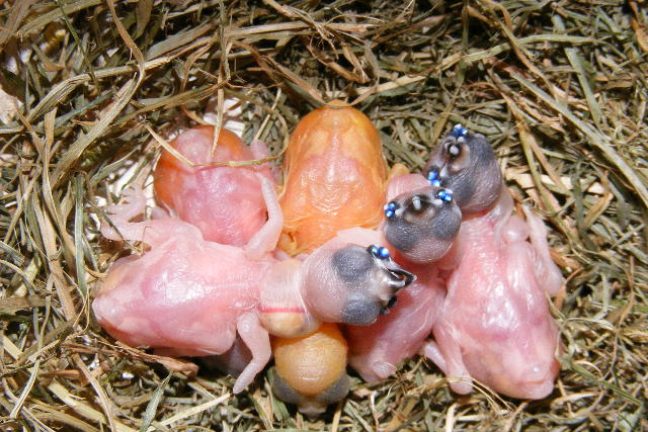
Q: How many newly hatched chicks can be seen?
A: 5